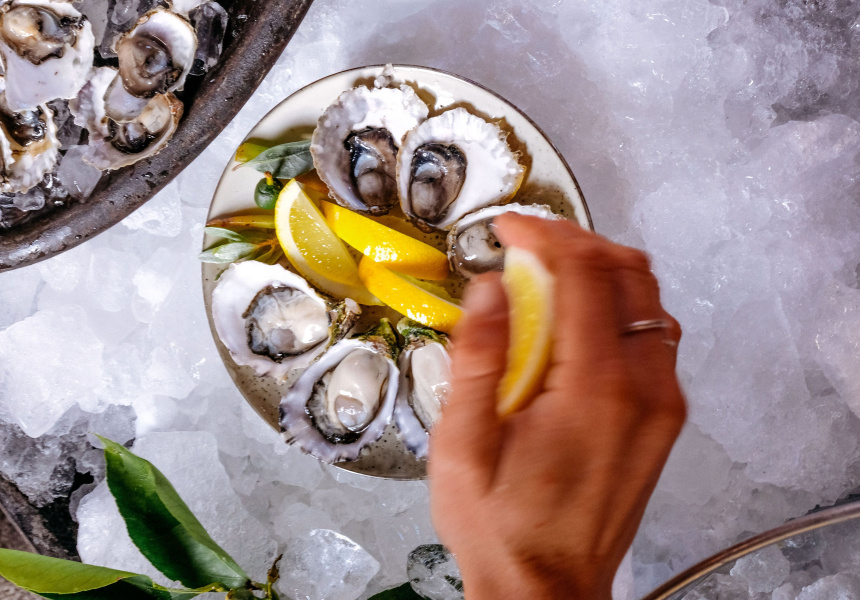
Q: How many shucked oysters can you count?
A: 10